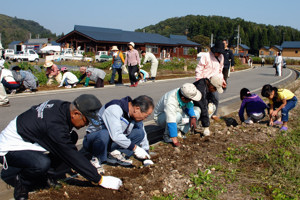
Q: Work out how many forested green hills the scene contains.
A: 2